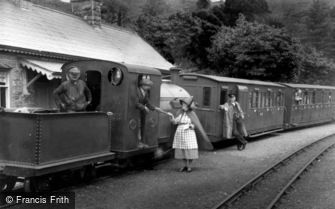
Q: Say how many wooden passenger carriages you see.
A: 2